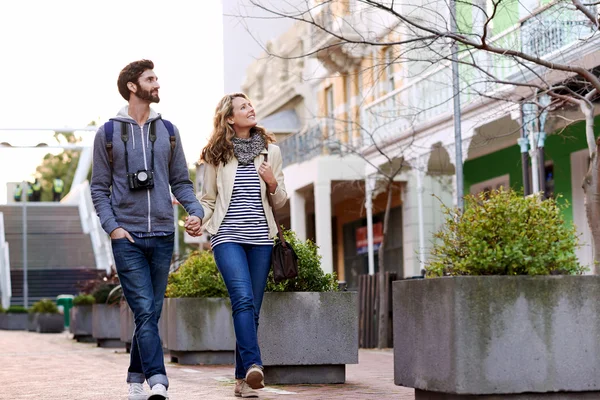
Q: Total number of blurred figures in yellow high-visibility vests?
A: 4